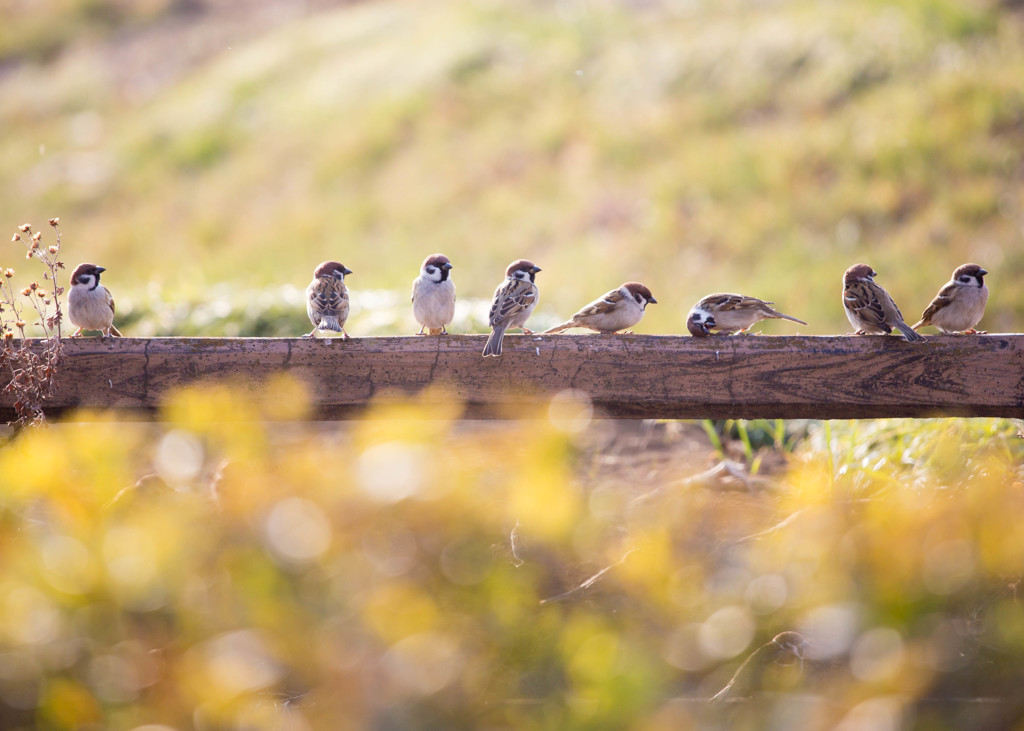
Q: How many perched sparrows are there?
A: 8